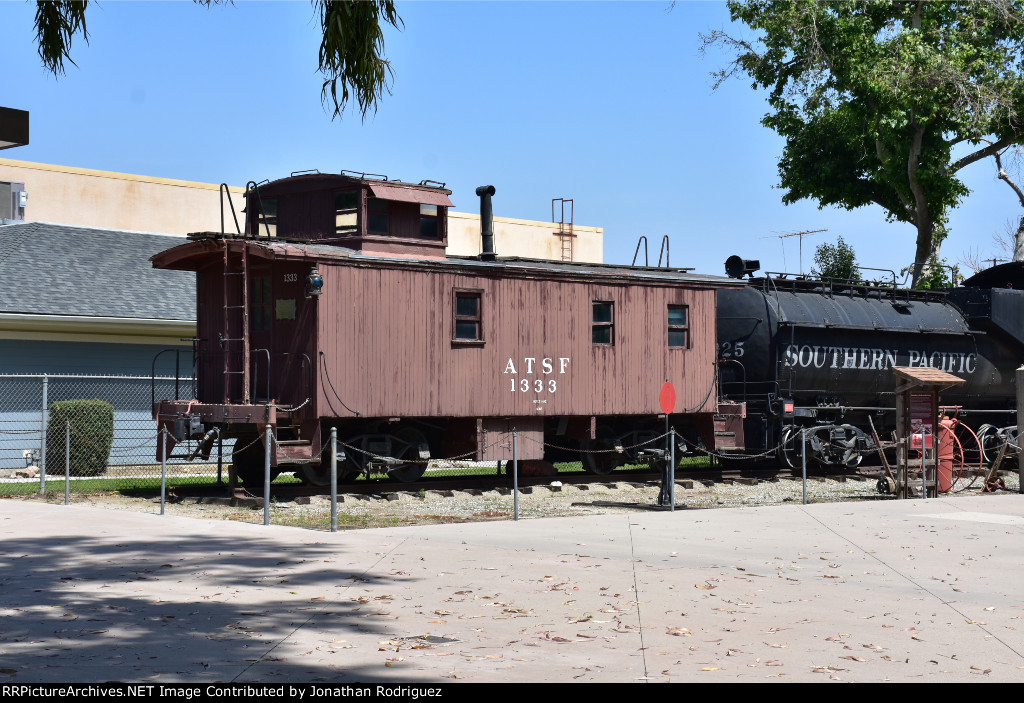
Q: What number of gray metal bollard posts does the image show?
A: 8